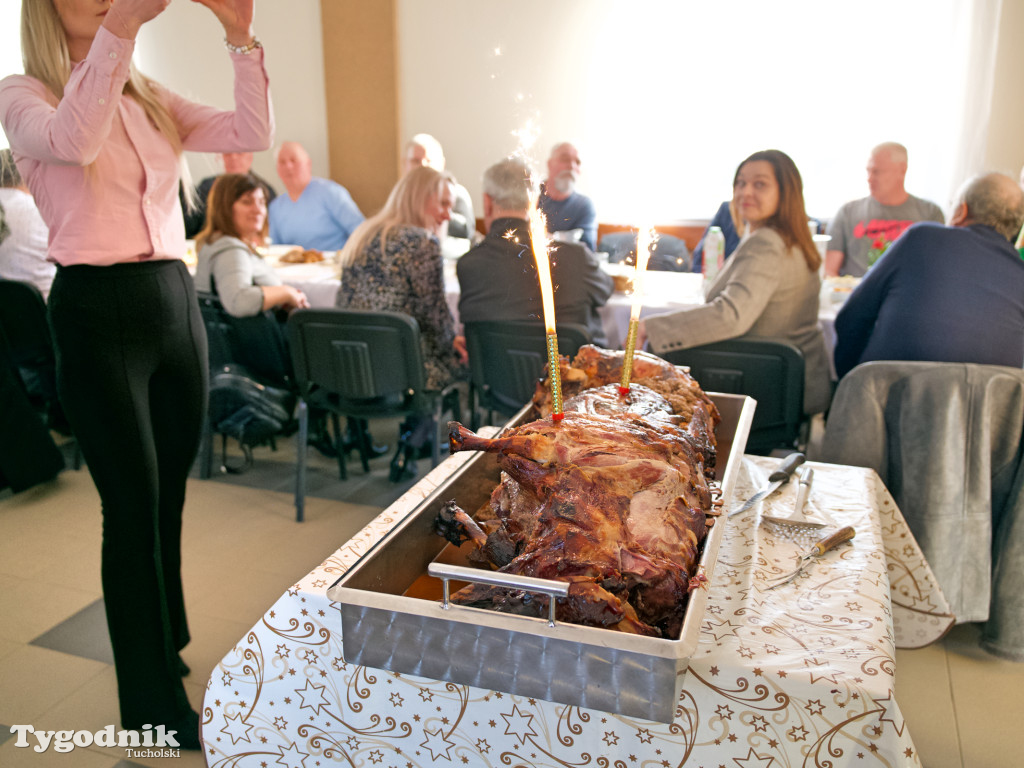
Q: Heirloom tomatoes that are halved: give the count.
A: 0